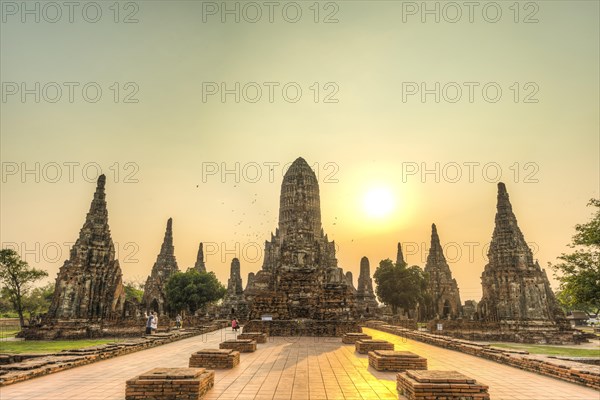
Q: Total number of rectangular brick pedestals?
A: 8